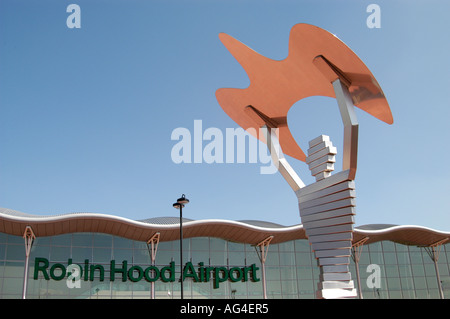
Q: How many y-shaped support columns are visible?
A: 5